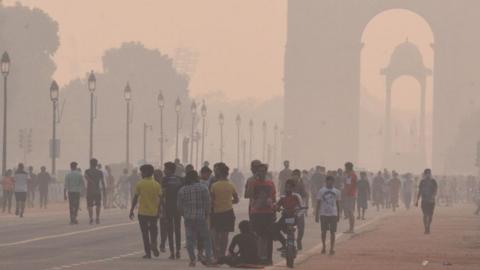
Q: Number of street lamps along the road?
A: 13